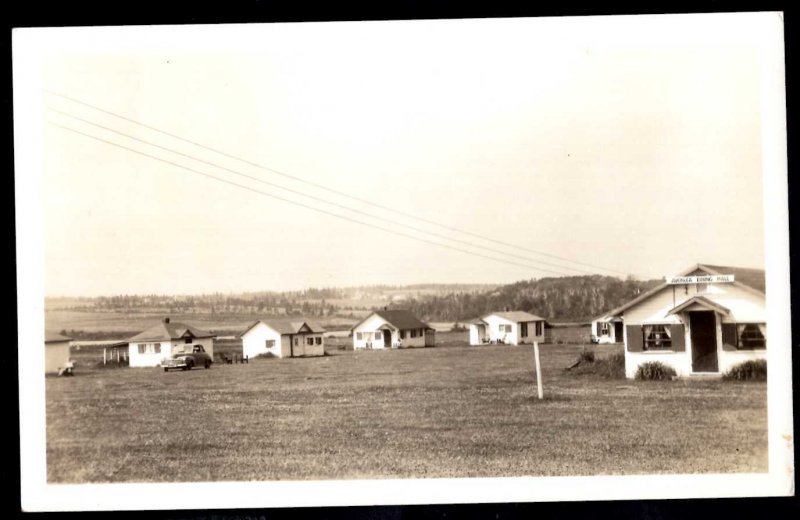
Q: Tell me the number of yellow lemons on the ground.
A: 0